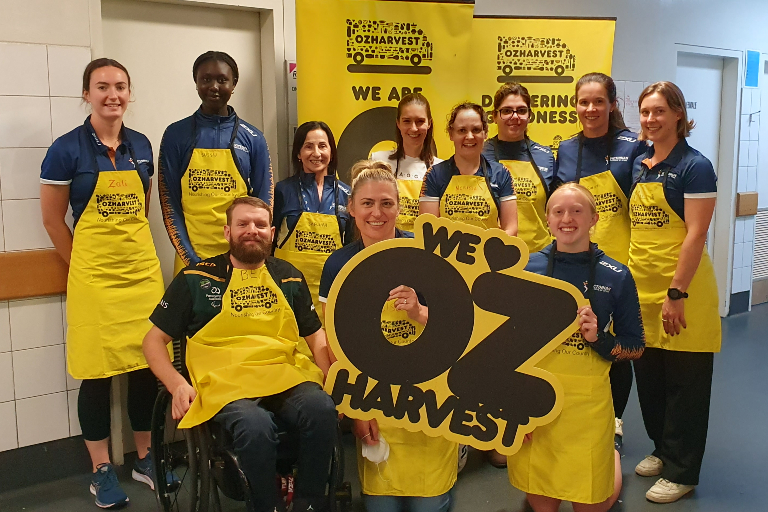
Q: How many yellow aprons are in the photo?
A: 11